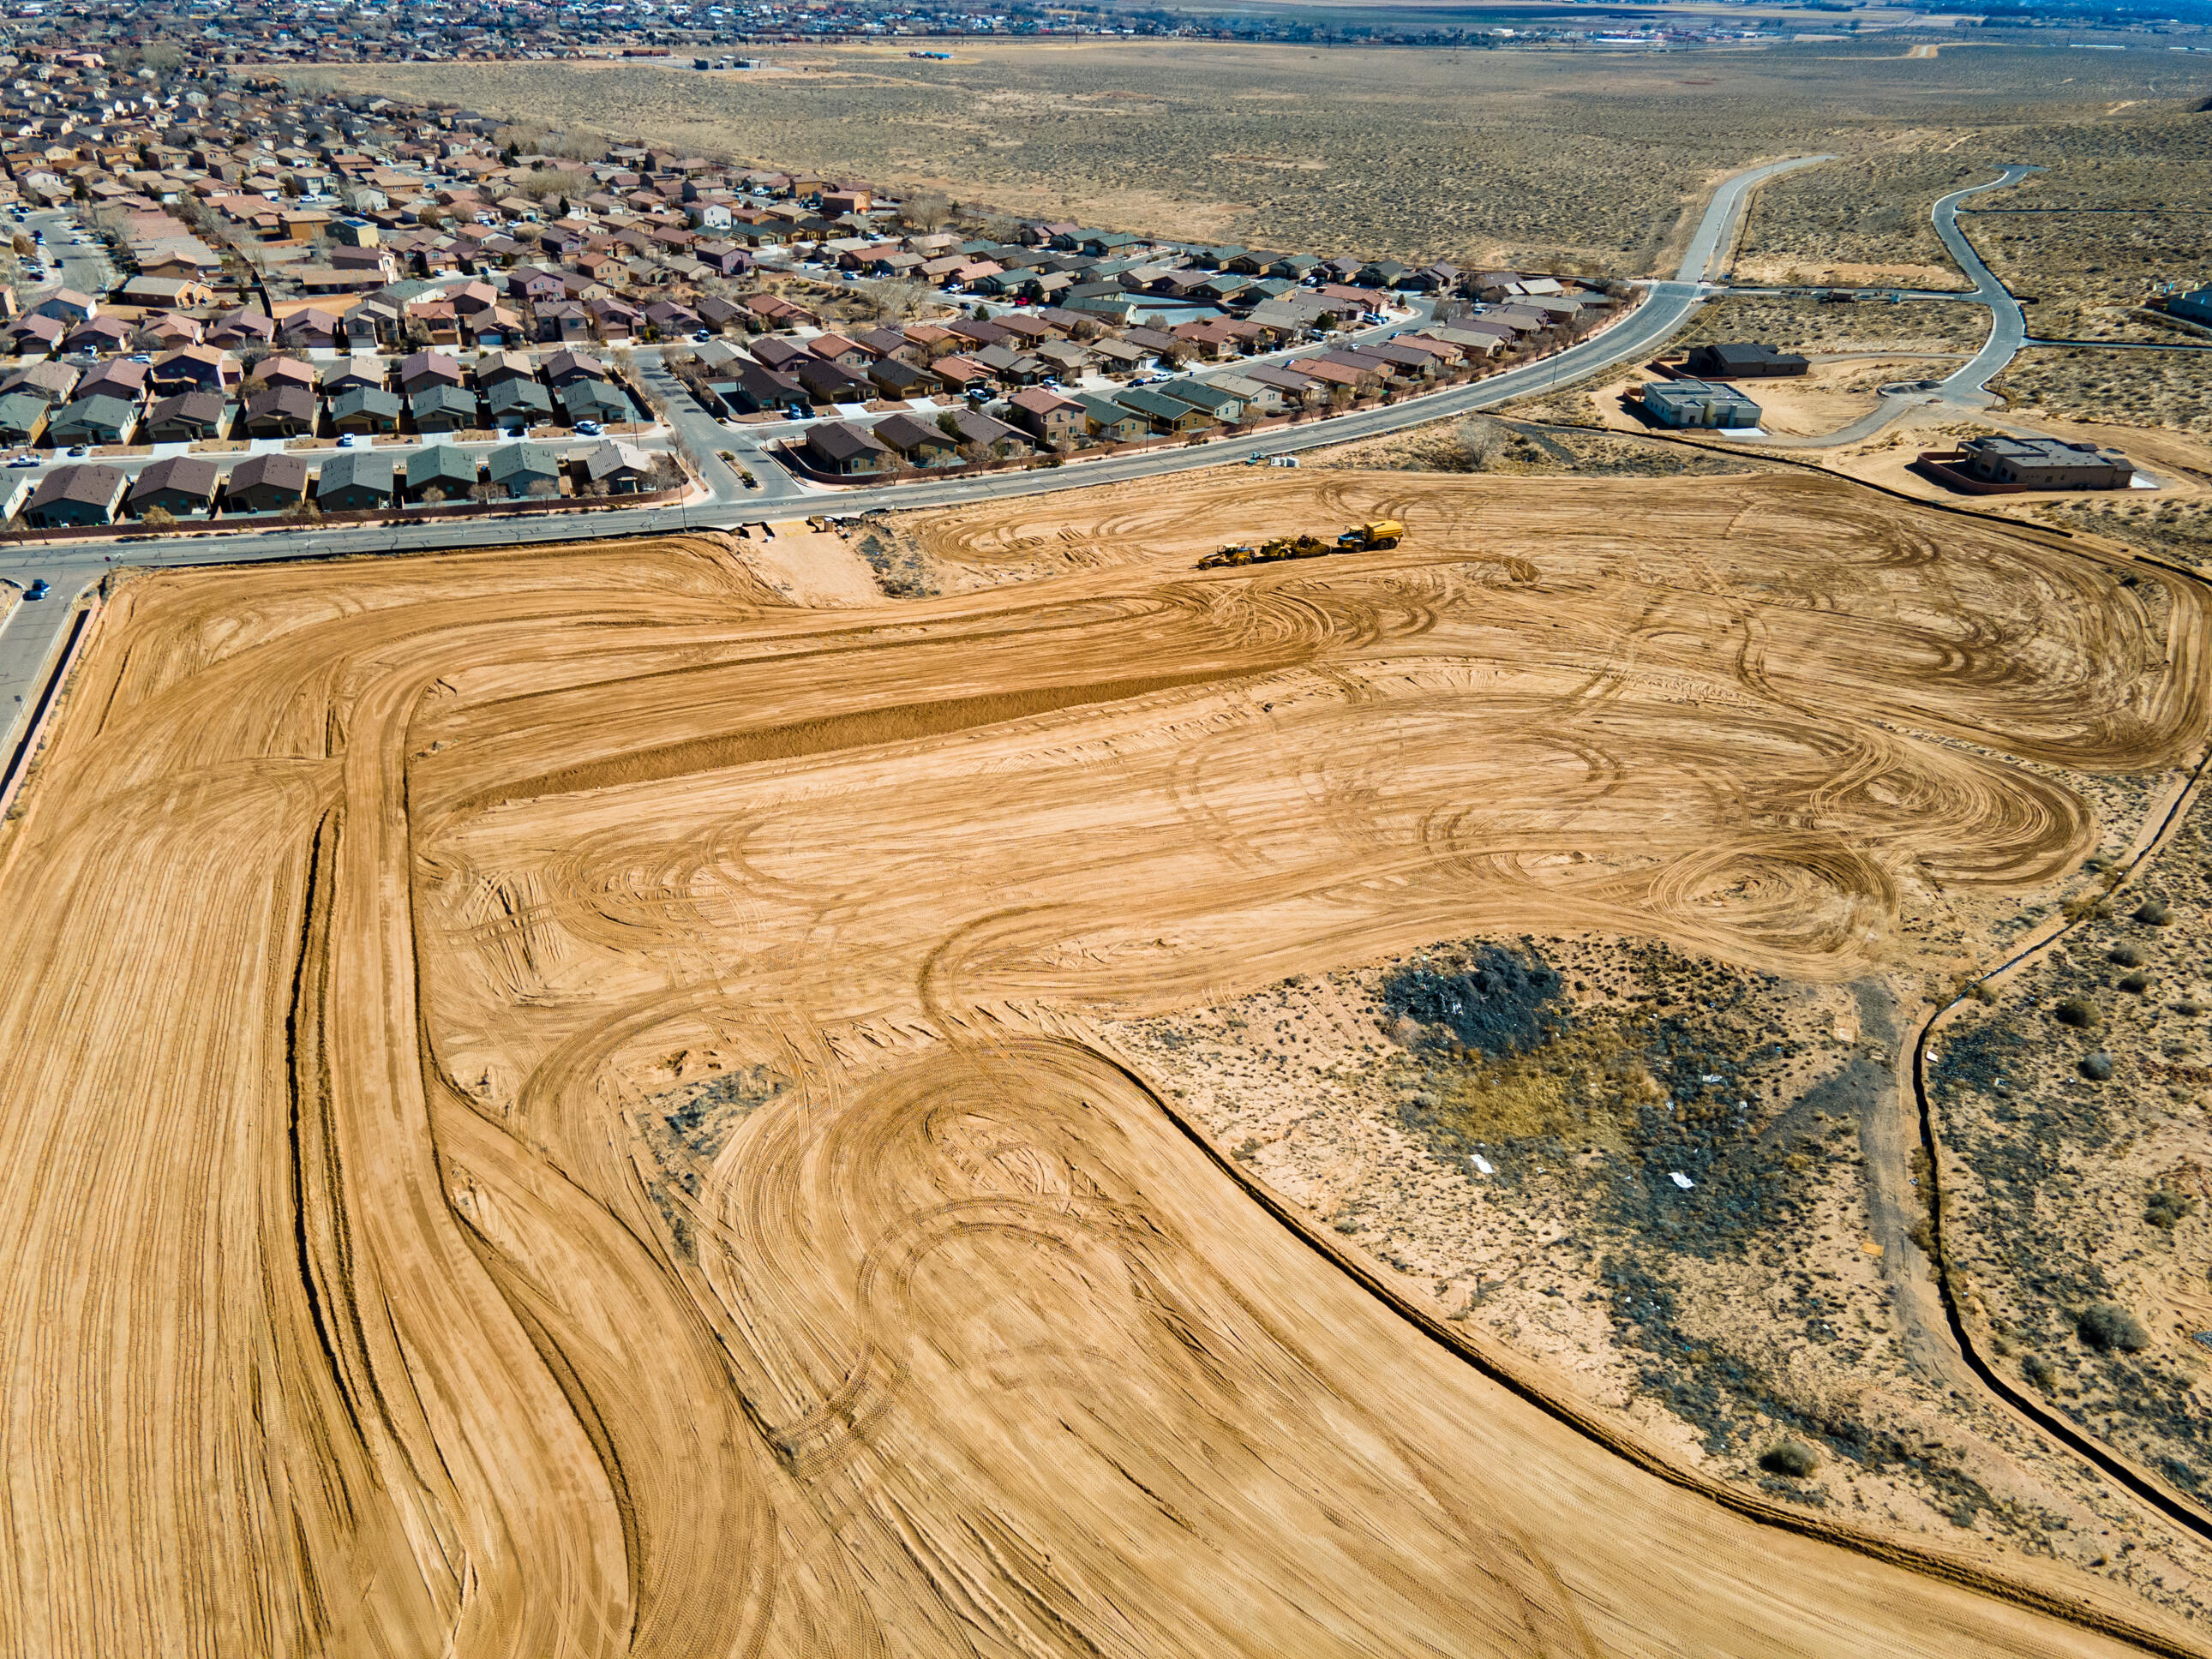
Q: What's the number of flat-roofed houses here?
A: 2